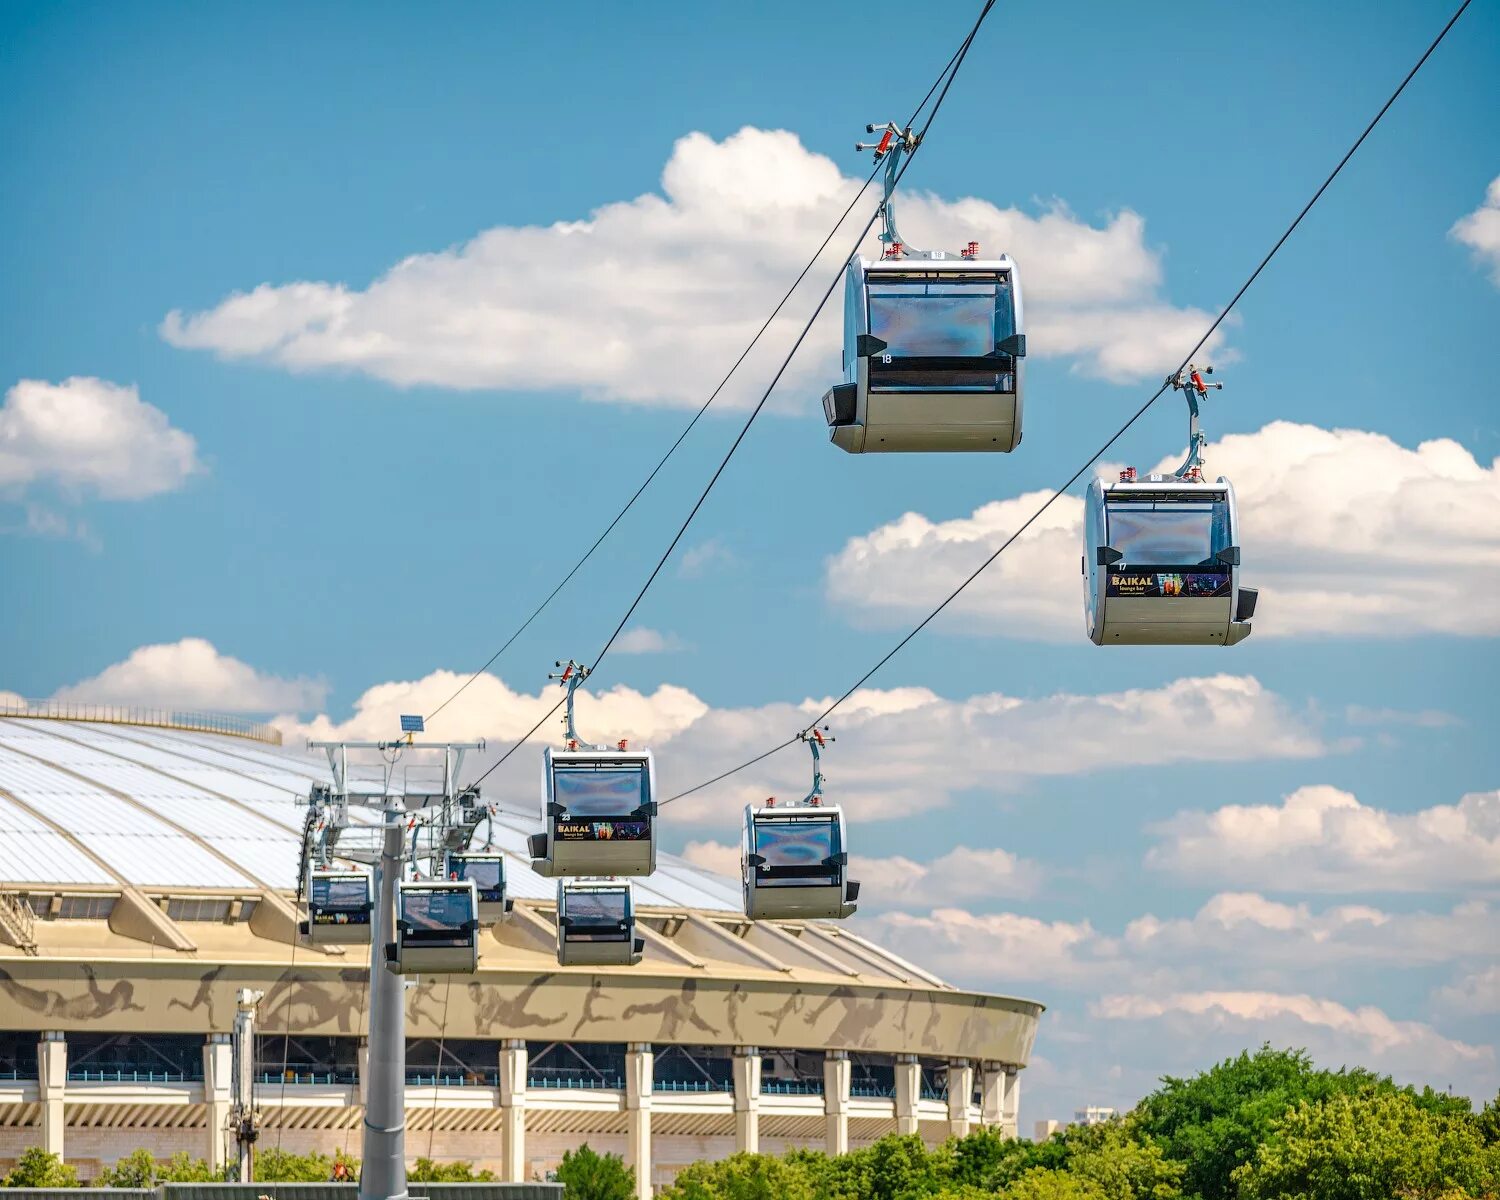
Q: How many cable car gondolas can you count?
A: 8